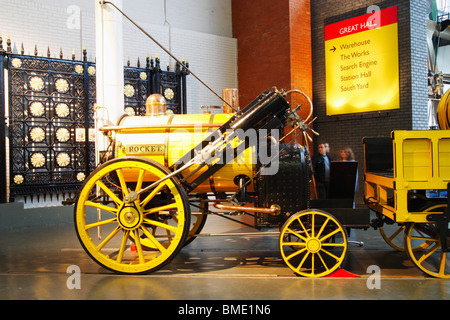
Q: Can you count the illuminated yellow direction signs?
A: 1